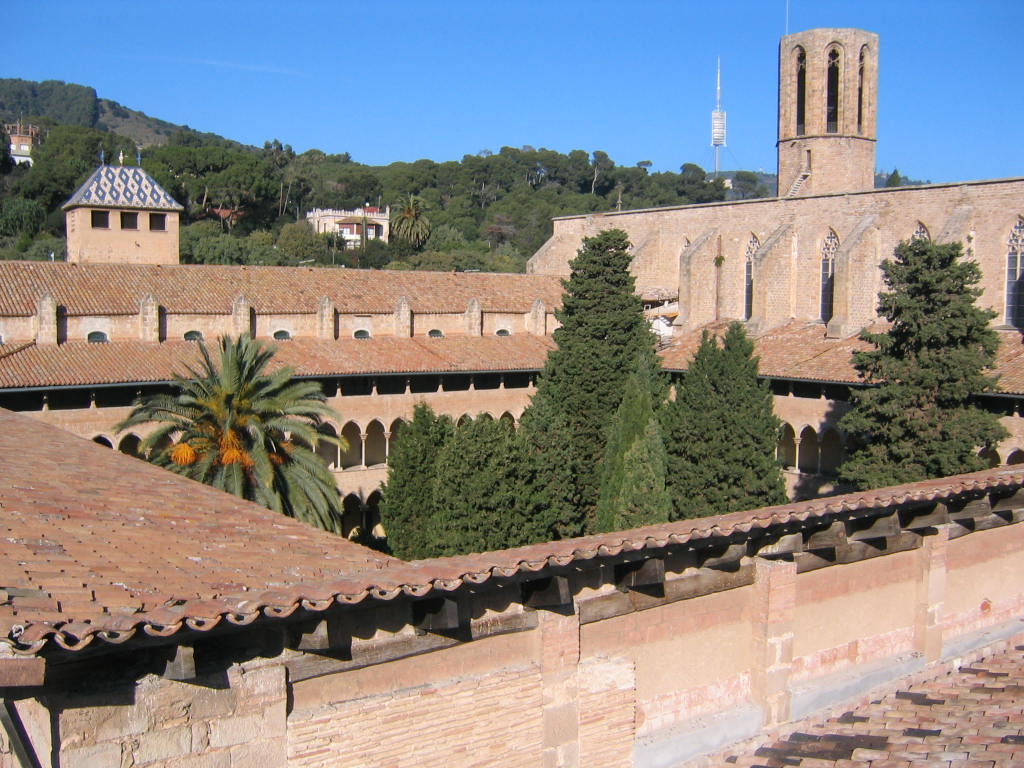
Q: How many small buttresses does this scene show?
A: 7